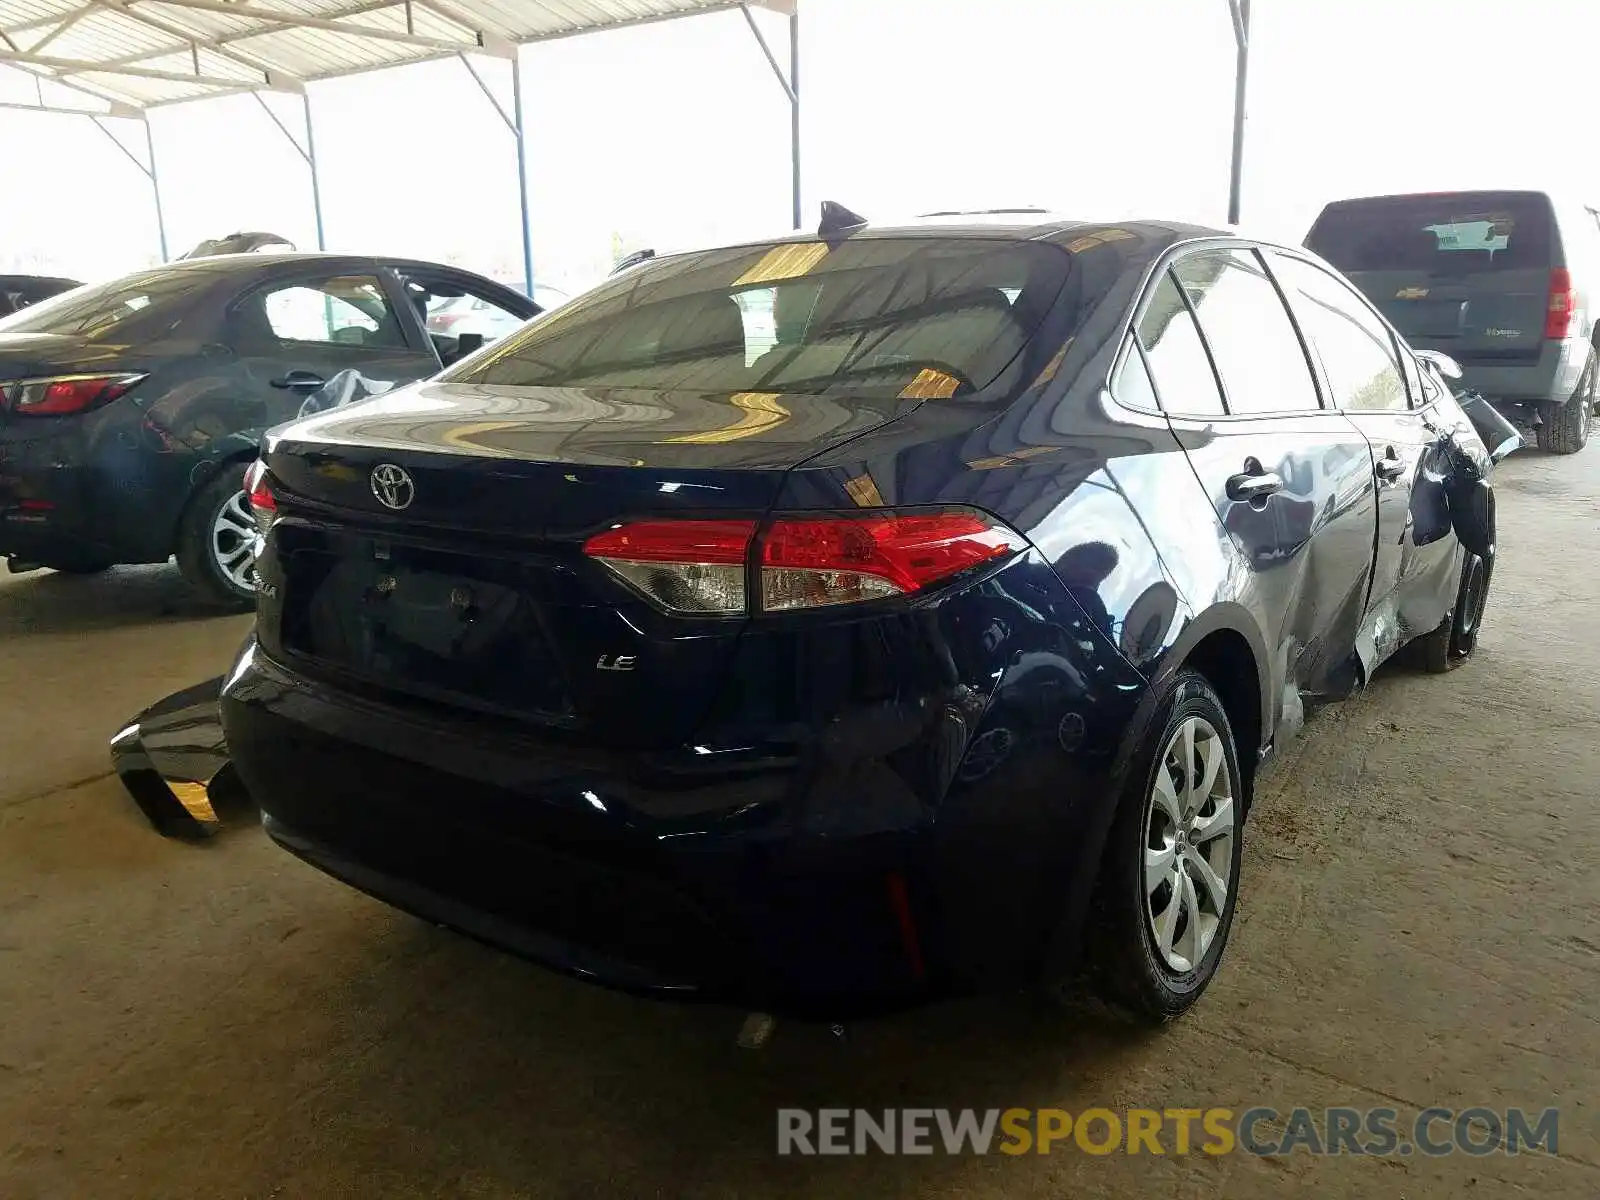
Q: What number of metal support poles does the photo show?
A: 5